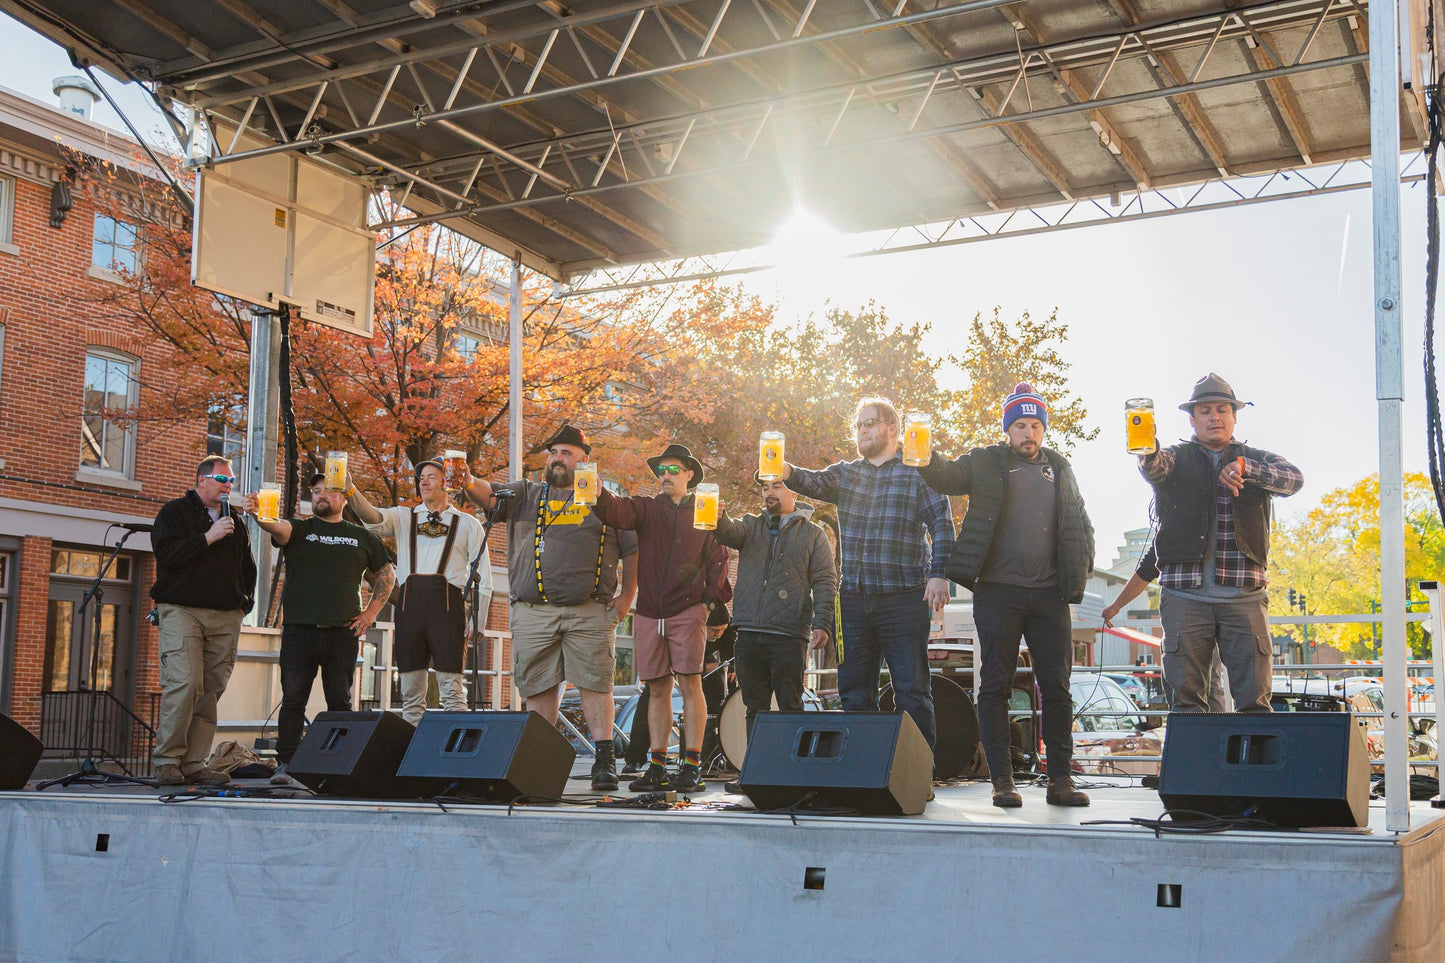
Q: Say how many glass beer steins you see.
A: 8